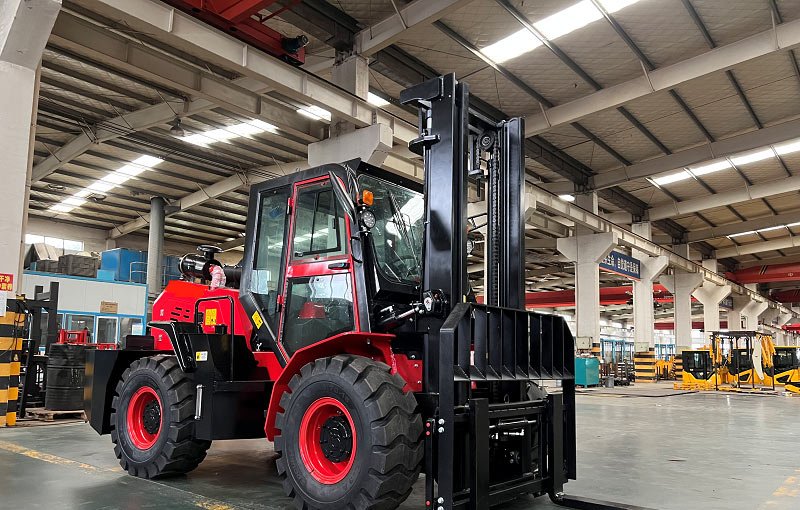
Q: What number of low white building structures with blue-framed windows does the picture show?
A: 1